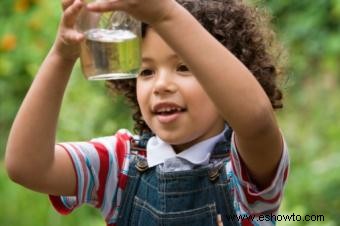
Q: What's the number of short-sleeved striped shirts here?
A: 1